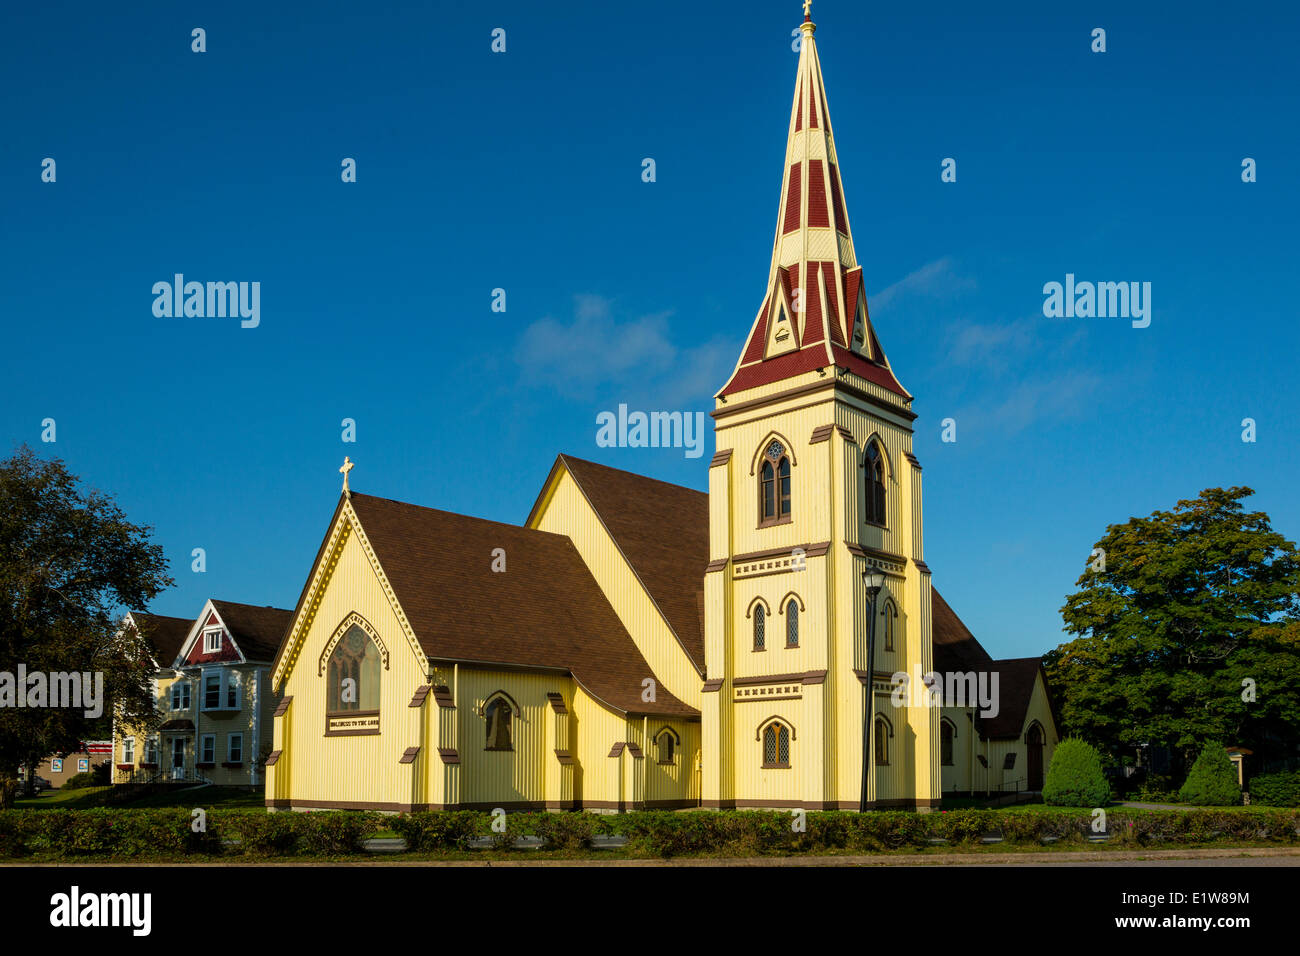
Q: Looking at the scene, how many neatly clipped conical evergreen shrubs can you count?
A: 2